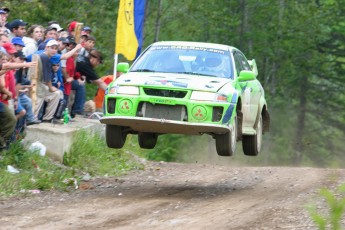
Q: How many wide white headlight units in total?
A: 2